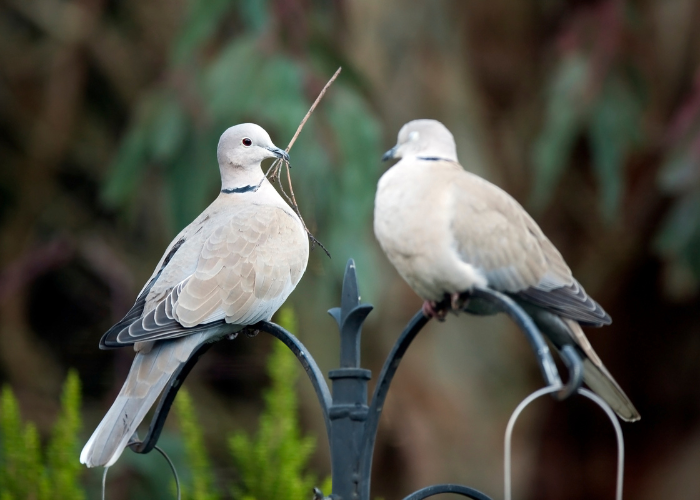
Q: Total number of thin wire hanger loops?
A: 2